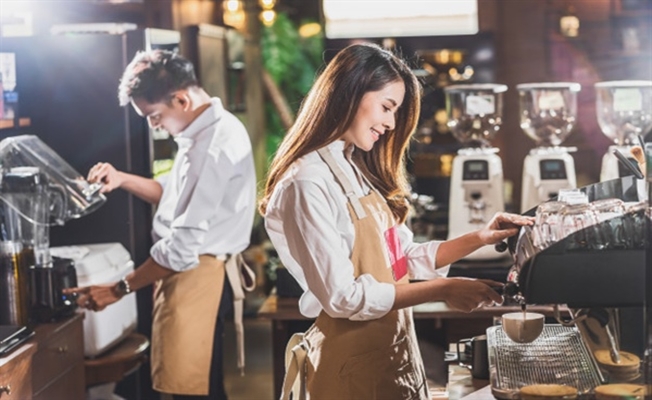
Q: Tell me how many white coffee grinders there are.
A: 3